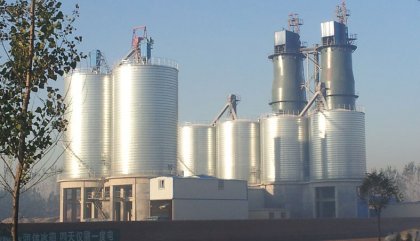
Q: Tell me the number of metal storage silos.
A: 6